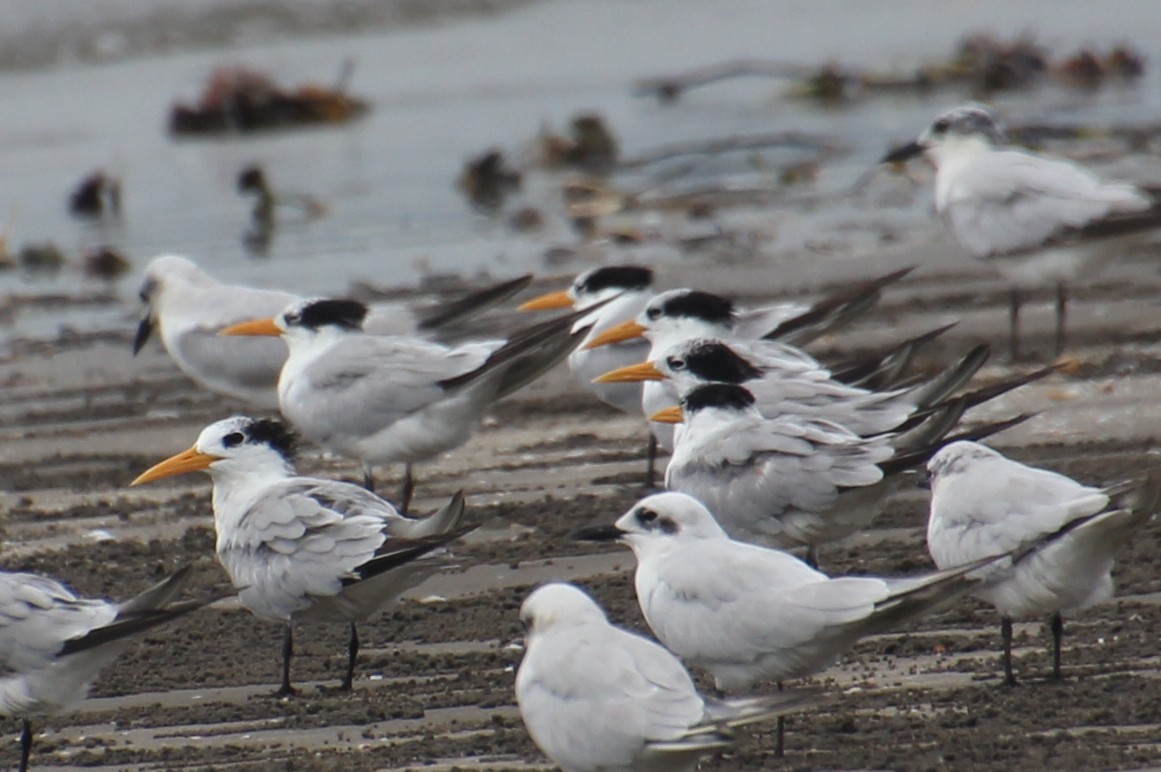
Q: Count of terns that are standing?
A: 12